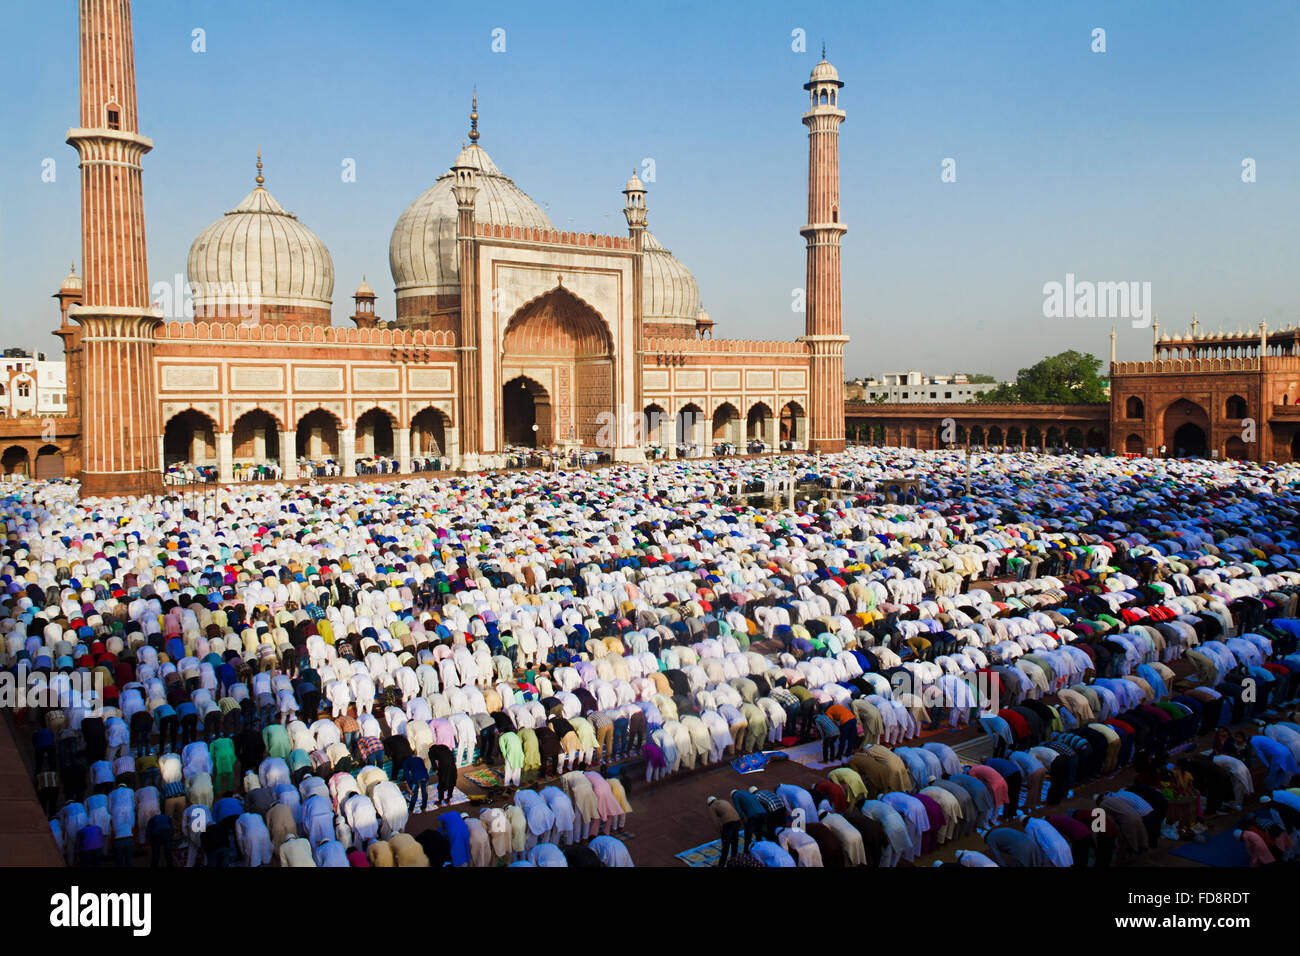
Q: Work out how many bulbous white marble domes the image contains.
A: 3